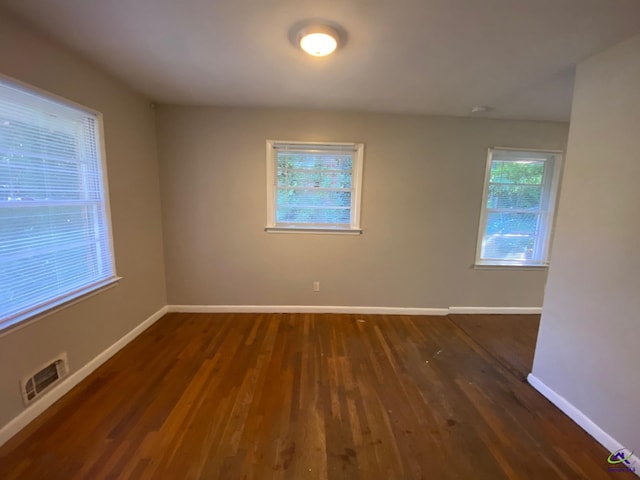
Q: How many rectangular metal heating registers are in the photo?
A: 1